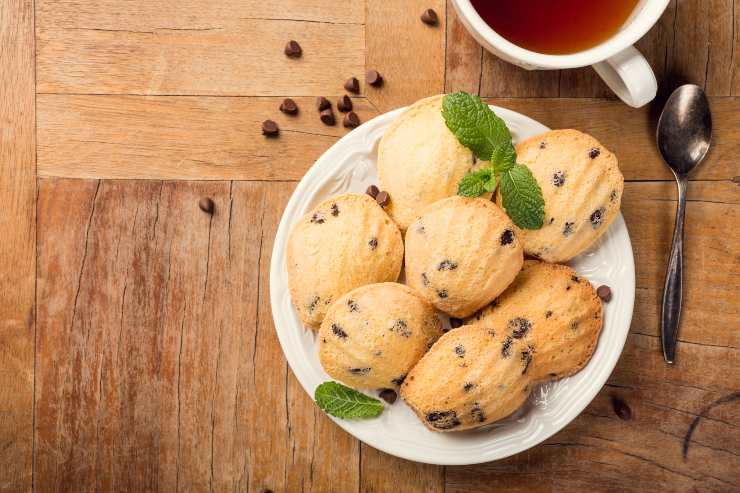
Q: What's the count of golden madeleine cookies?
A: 7